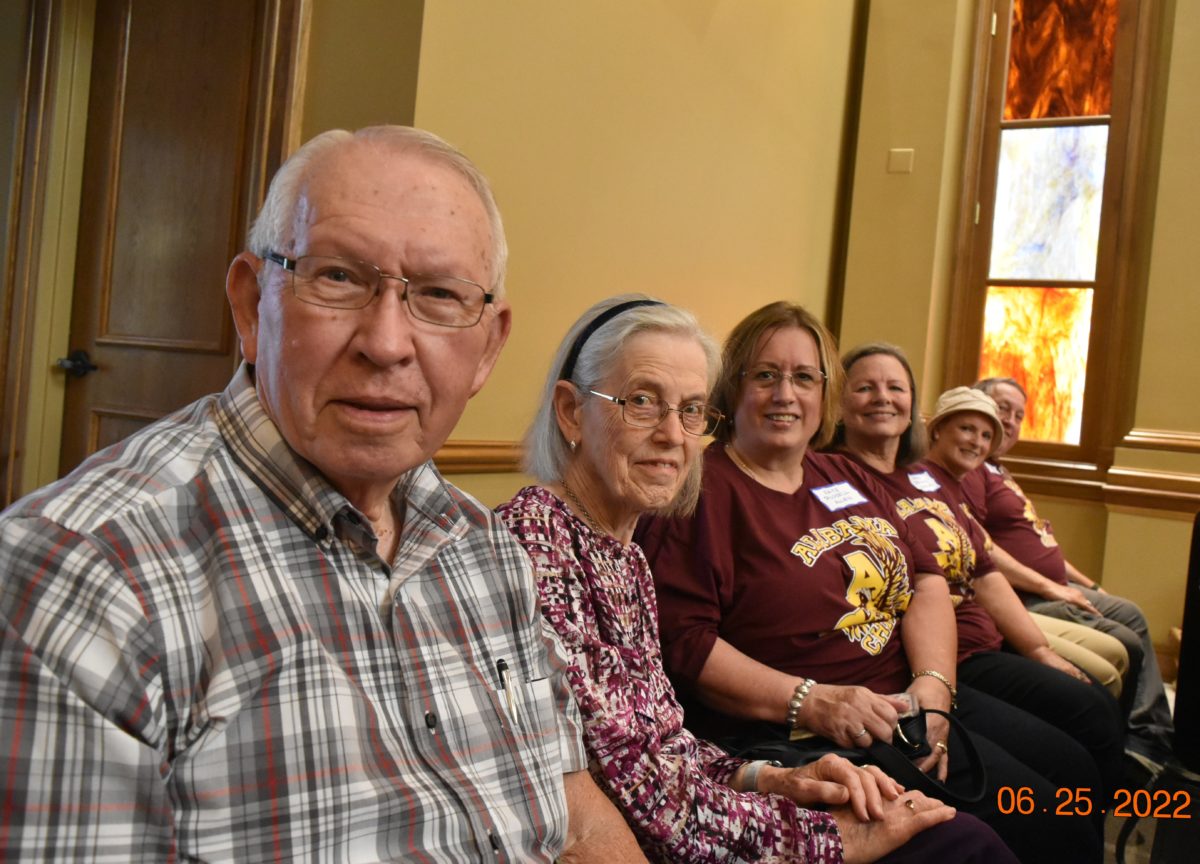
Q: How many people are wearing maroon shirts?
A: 4